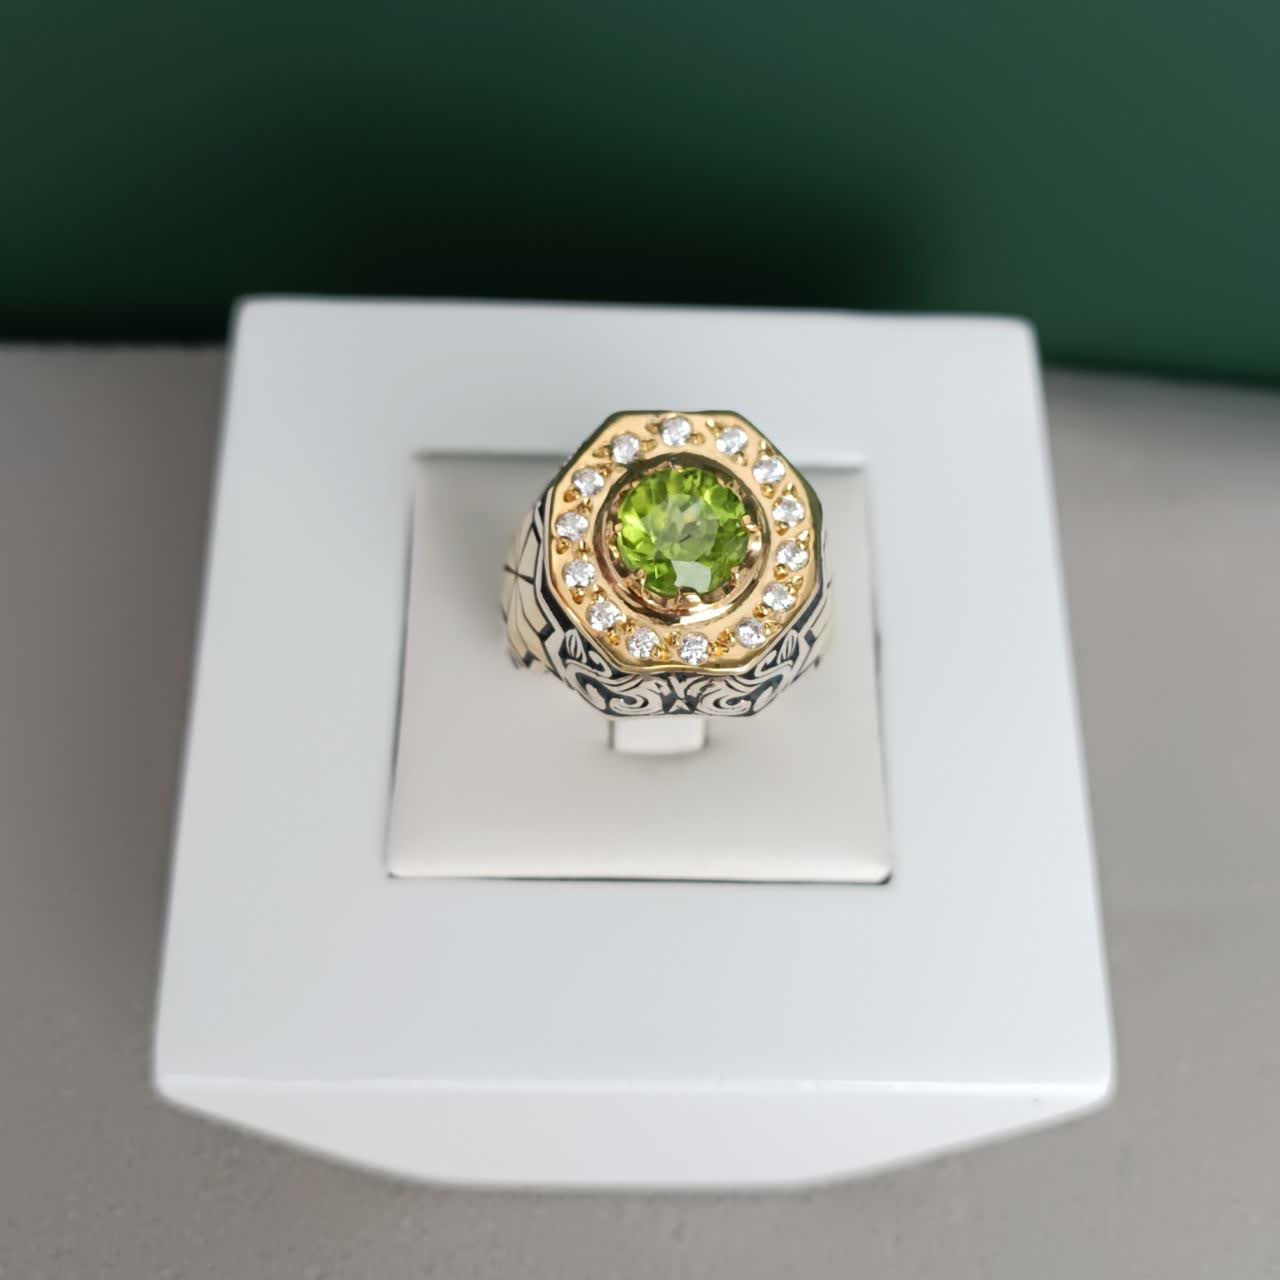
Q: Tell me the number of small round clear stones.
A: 14